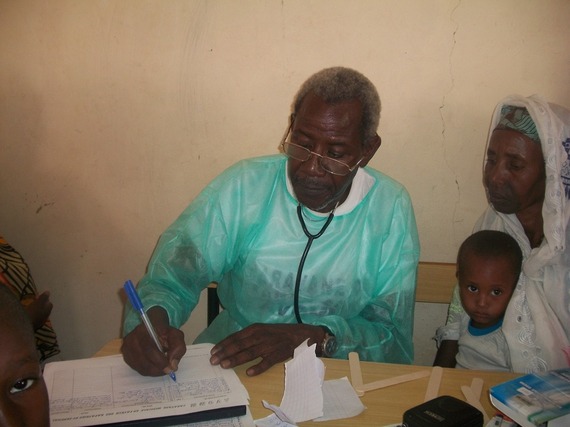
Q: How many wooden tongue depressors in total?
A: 5